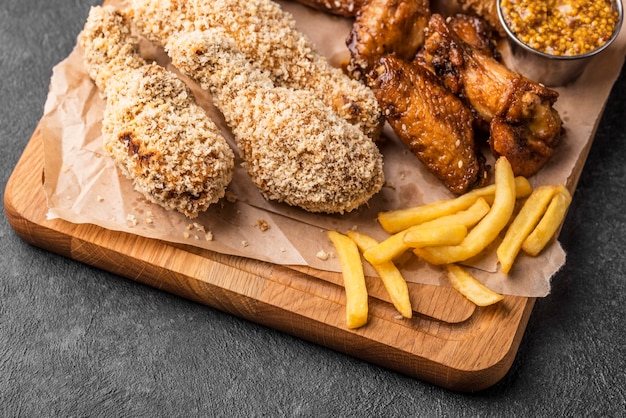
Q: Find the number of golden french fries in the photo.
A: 9